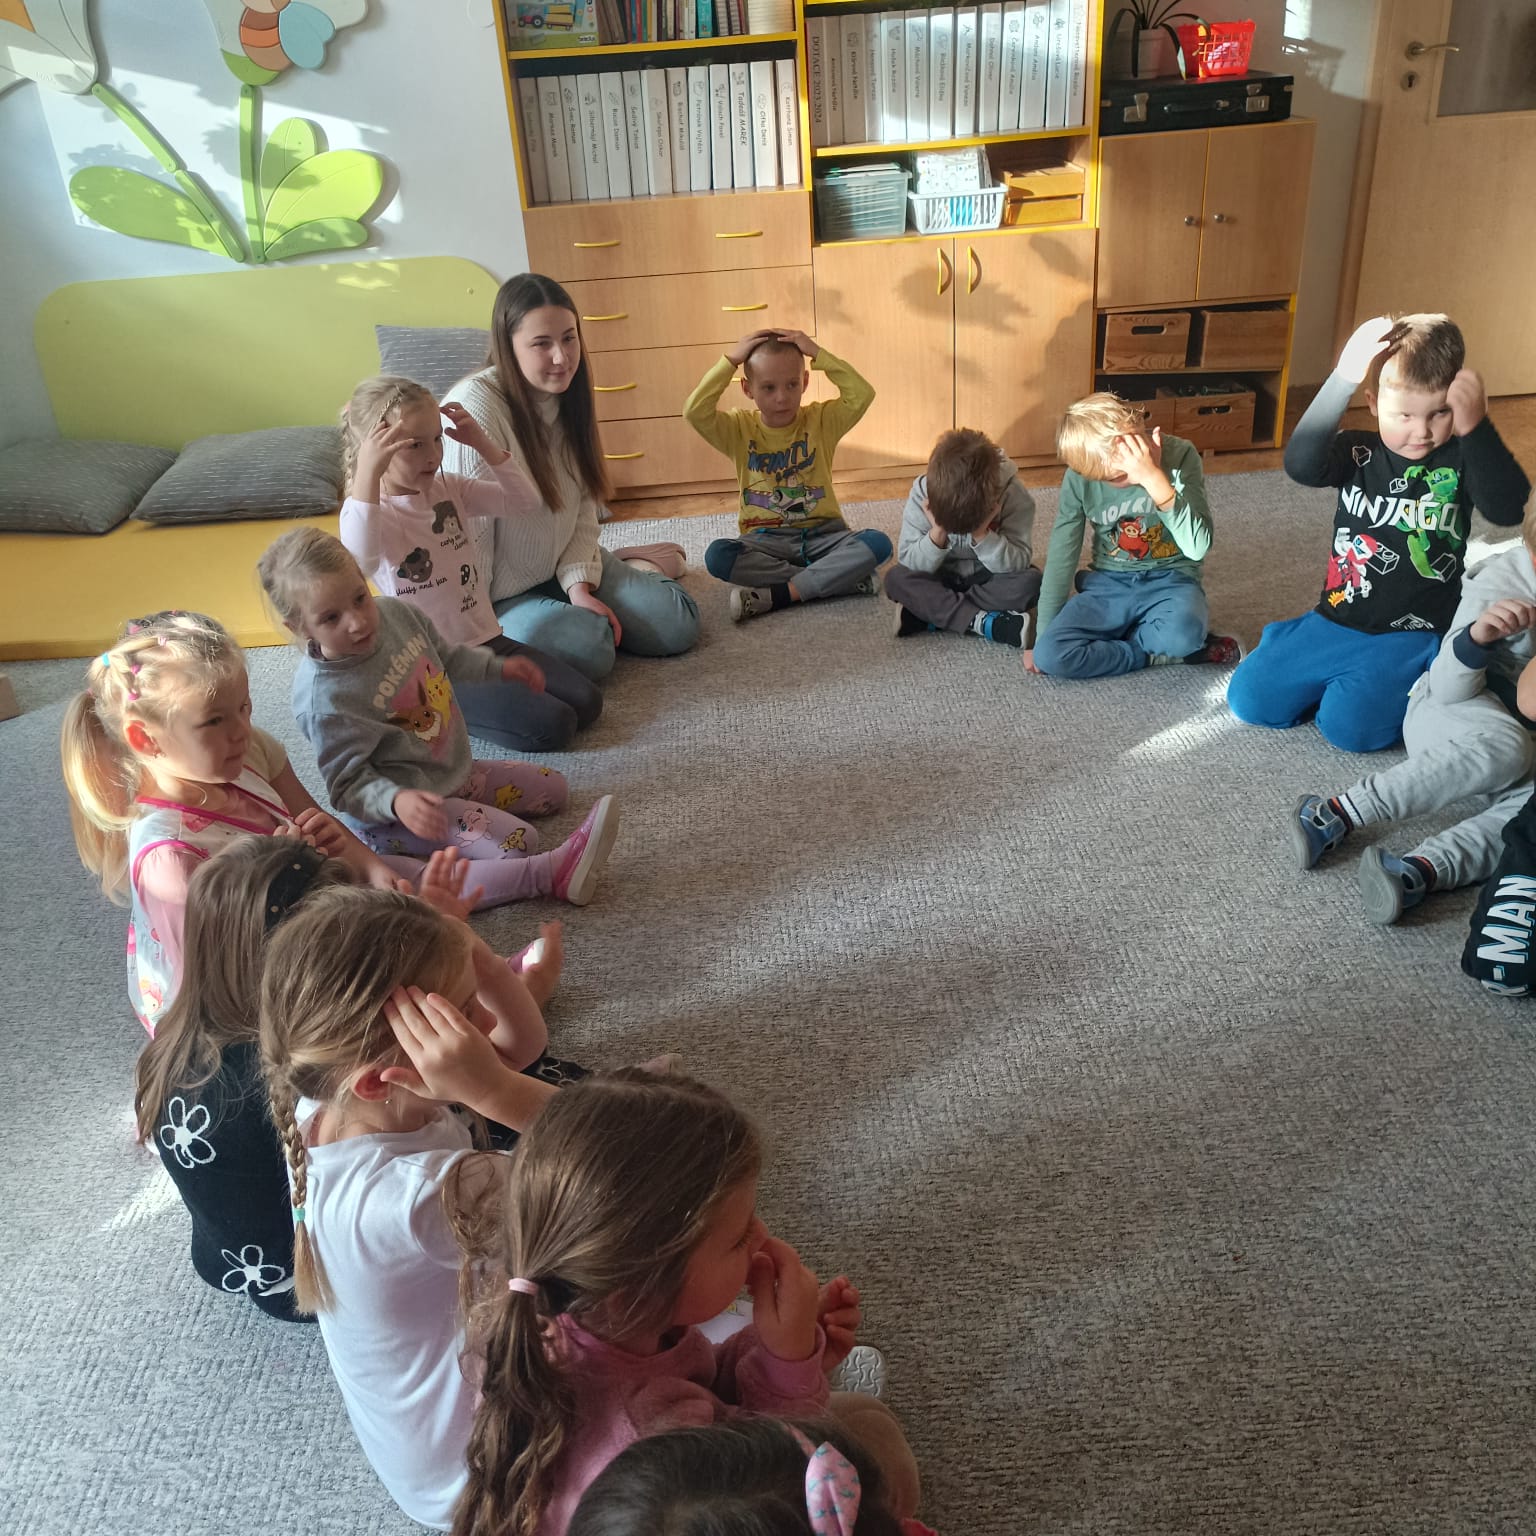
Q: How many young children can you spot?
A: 13